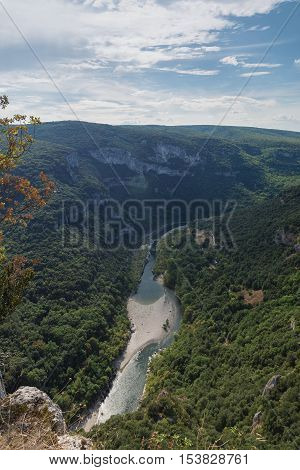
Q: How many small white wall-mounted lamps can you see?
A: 0